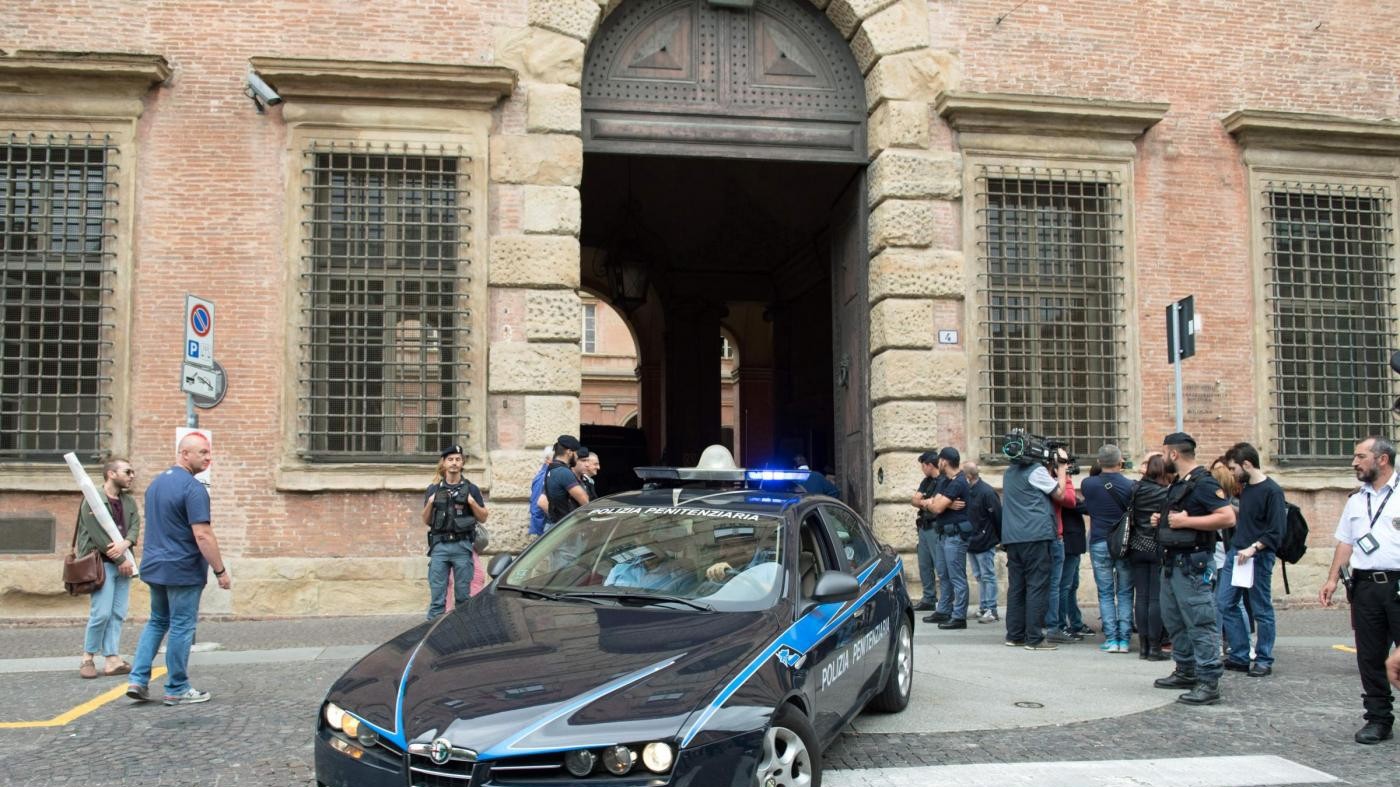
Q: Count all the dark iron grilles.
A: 4